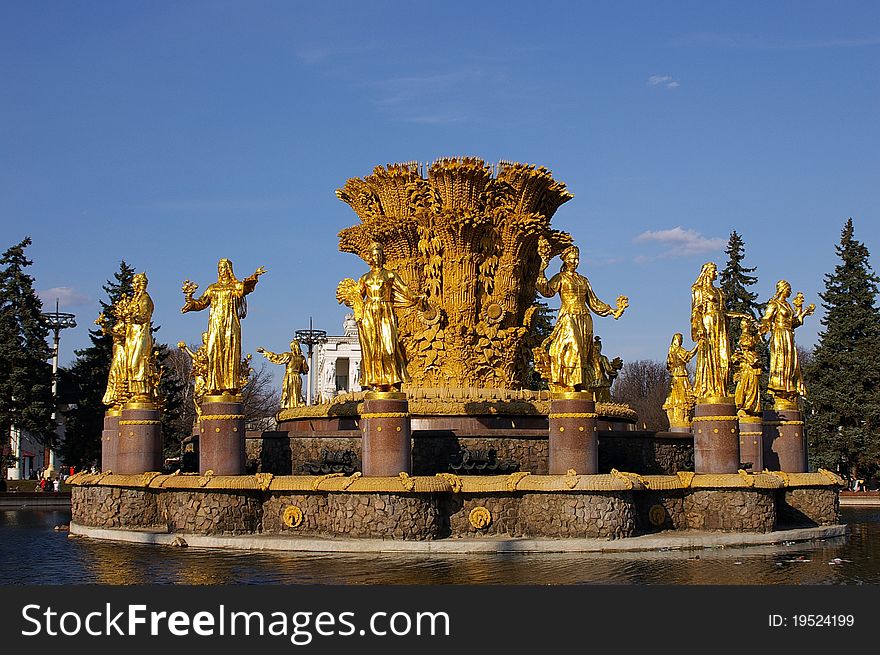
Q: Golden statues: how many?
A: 12